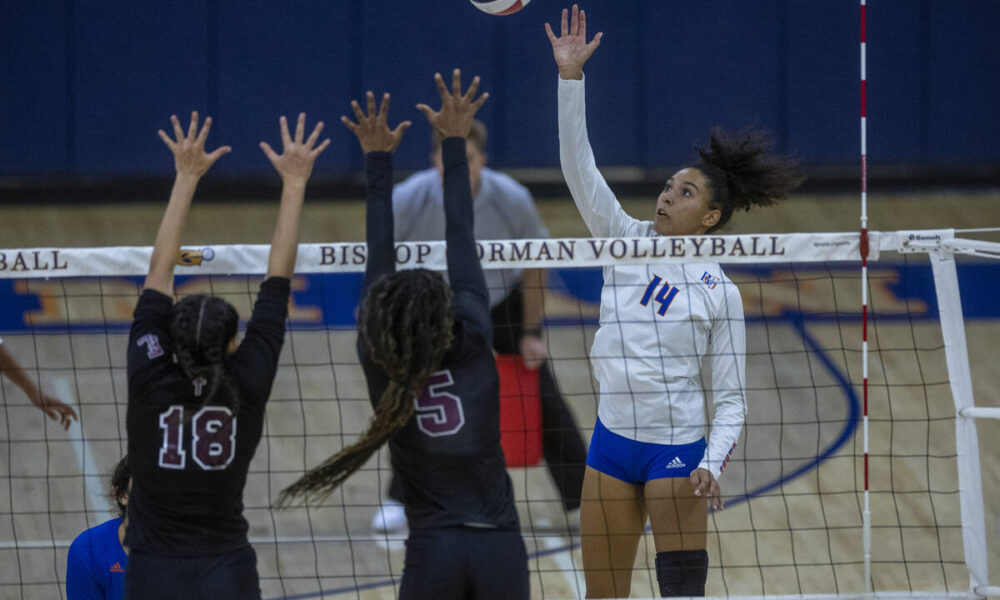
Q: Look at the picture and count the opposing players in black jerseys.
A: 2